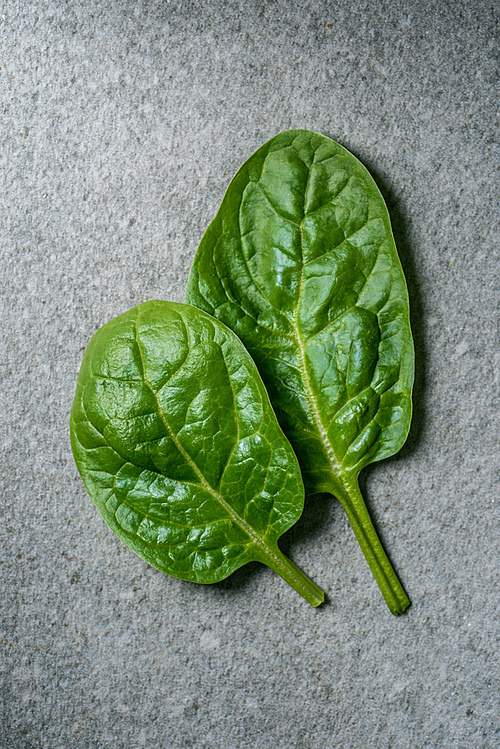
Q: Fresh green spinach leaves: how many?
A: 2